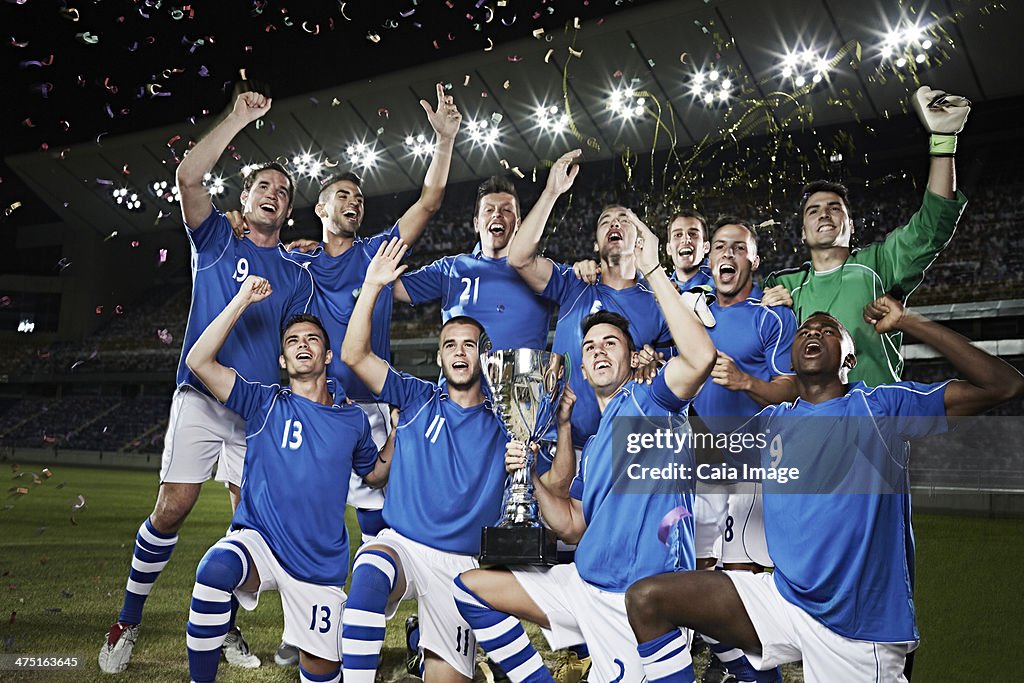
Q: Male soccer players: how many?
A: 11